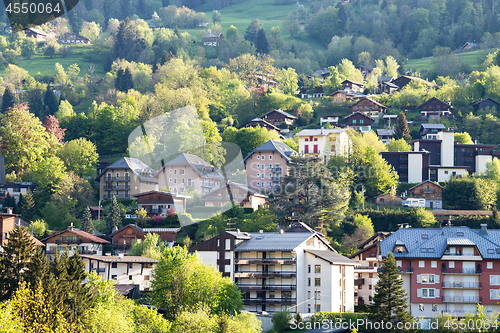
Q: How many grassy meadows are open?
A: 3